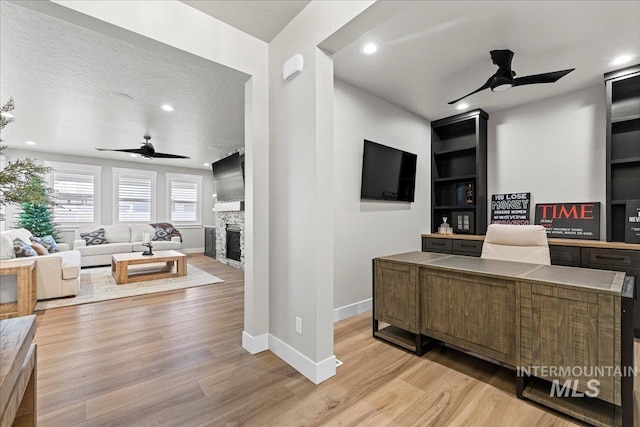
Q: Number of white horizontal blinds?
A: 3